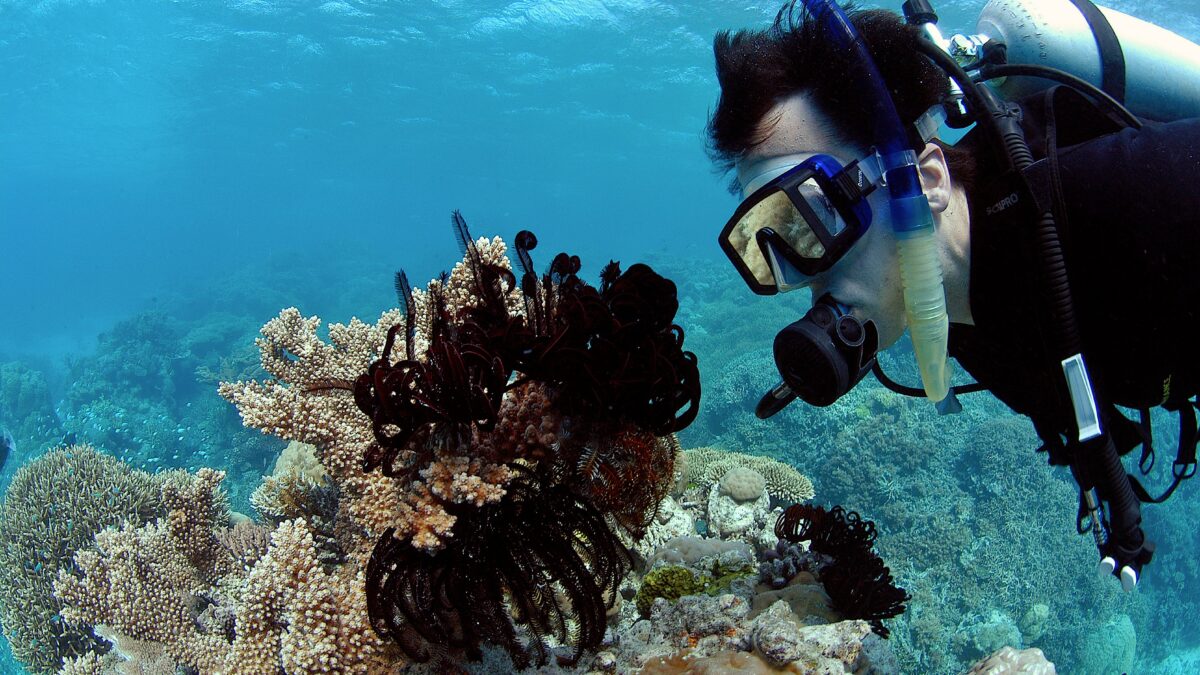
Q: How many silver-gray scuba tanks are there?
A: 1